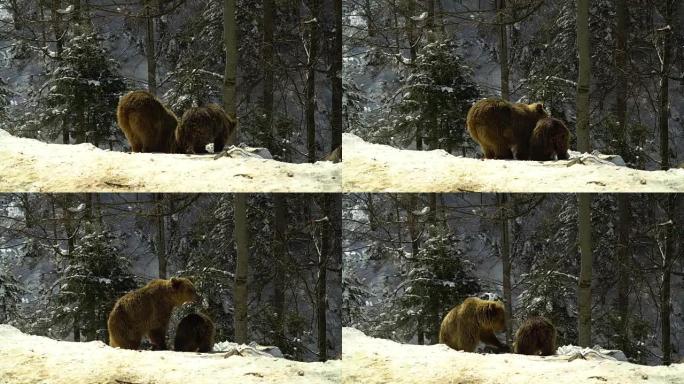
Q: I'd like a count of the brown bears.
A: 8